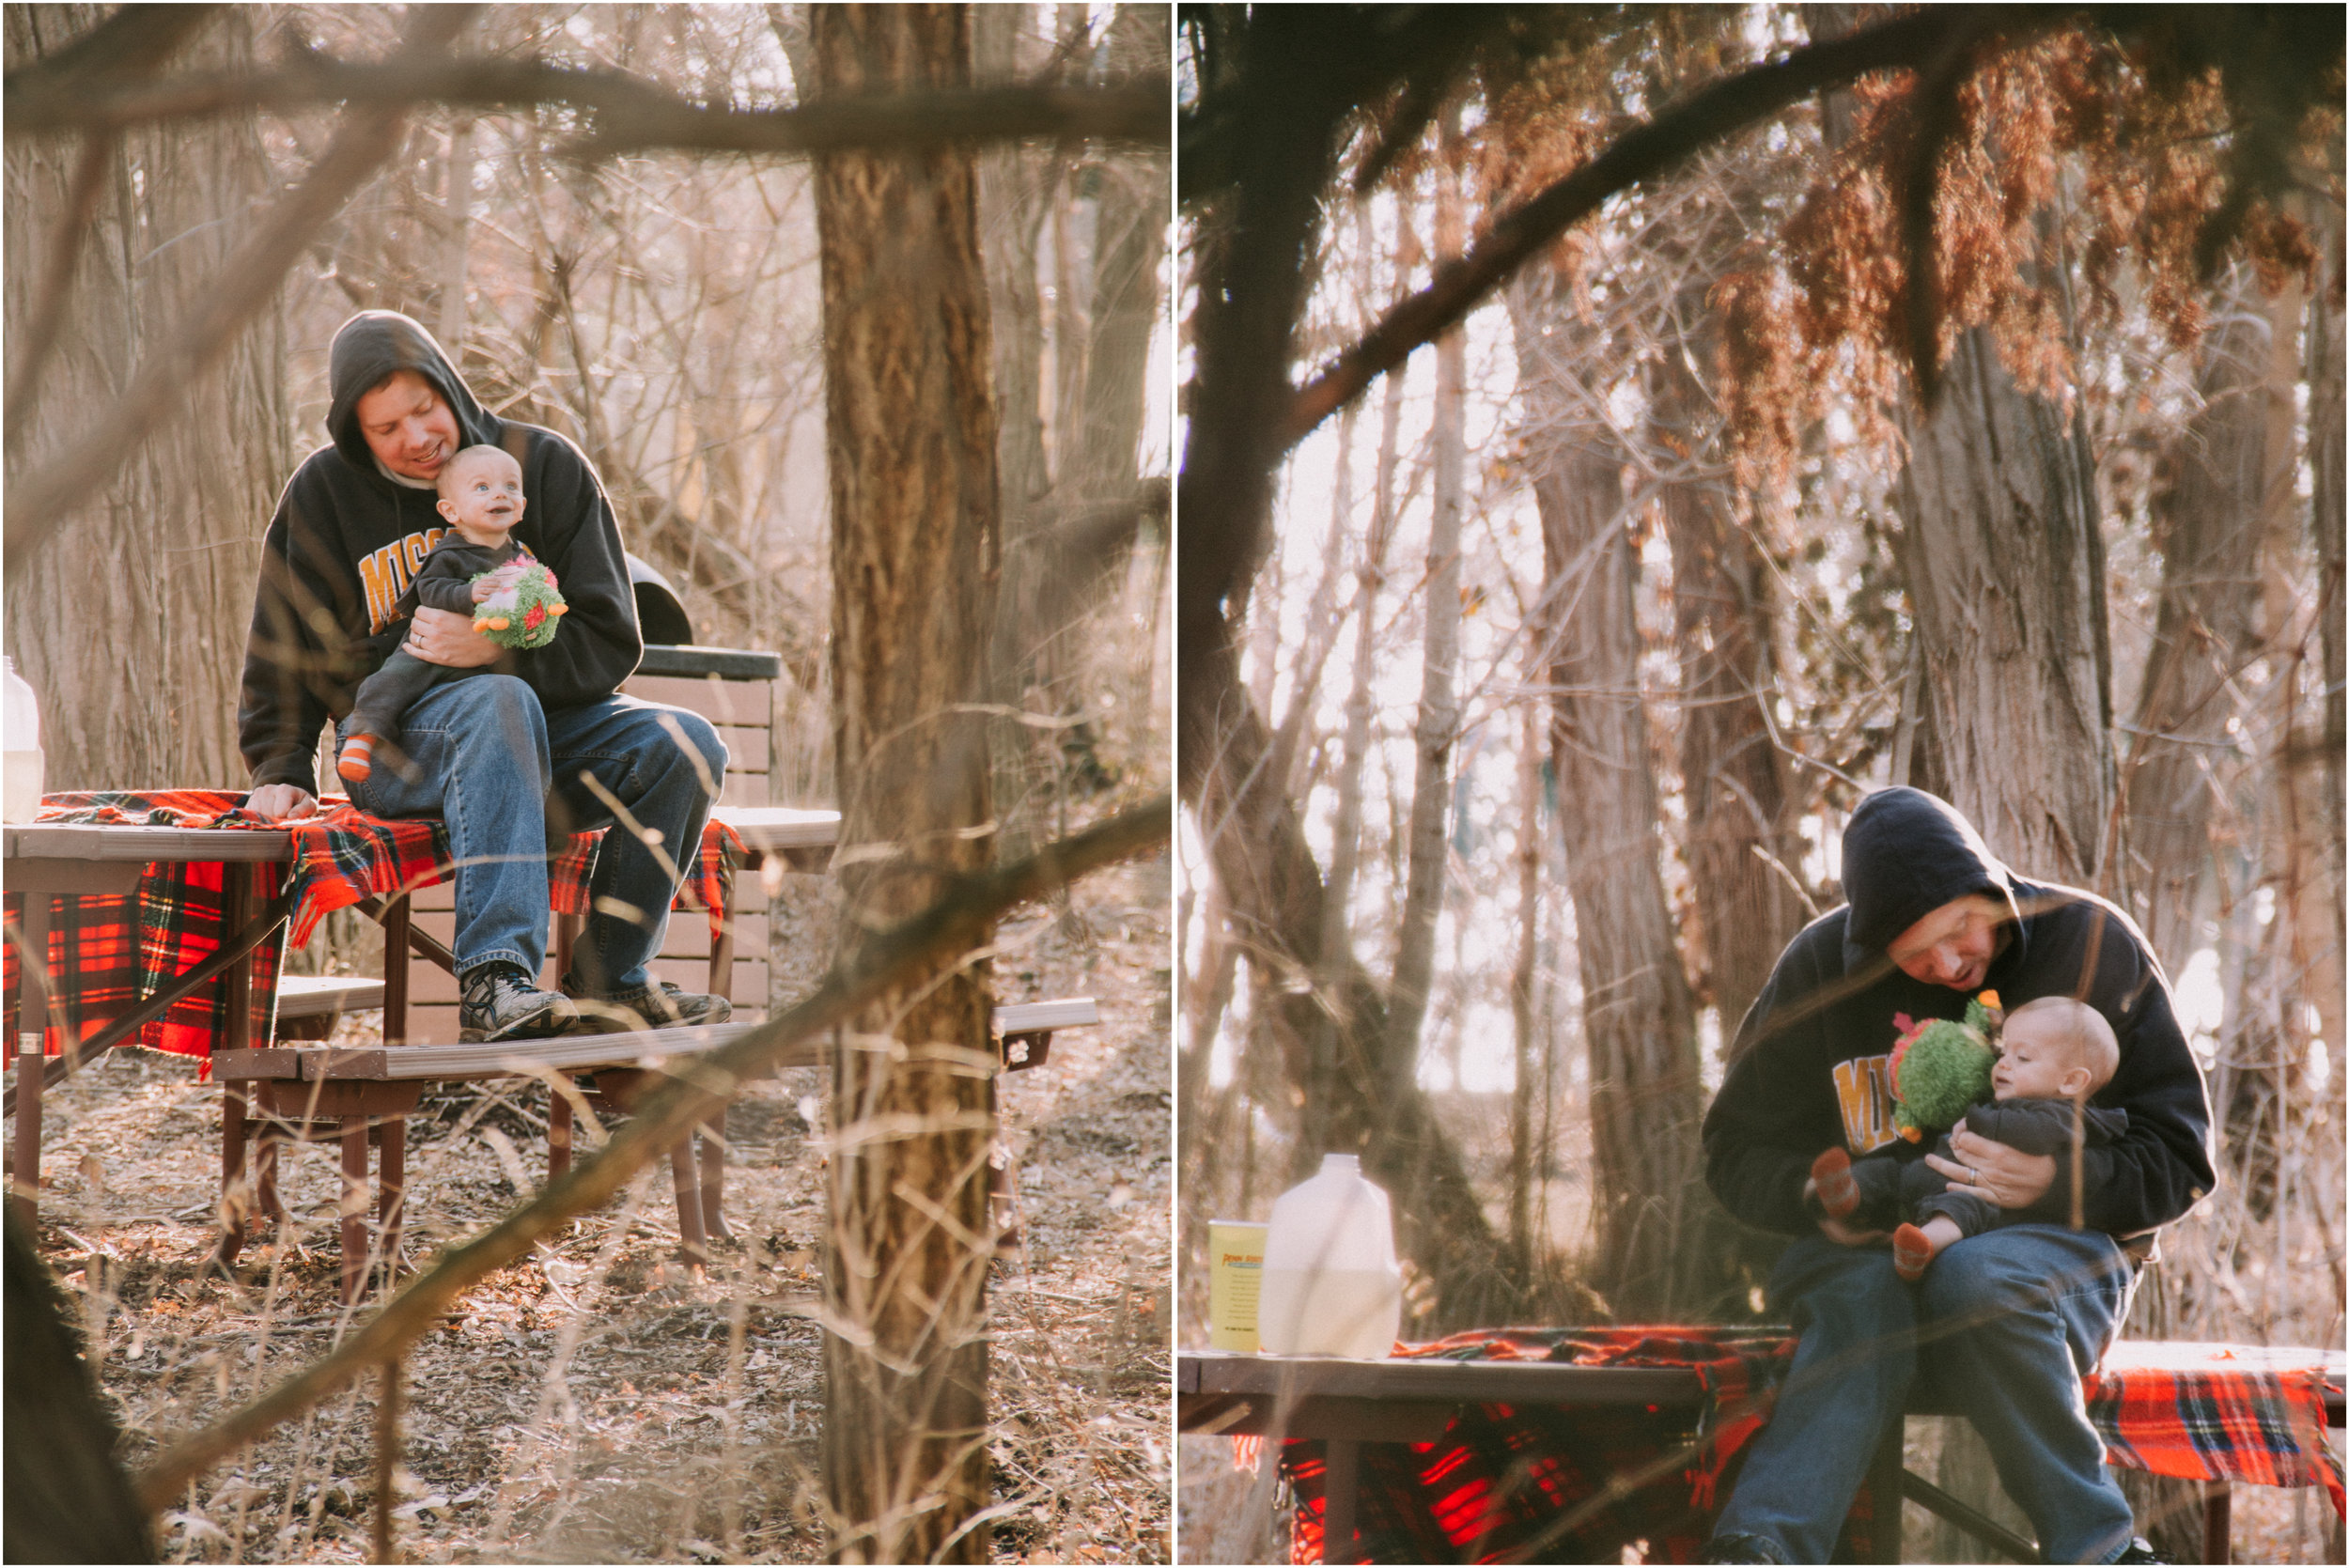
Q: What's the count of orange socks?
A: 3